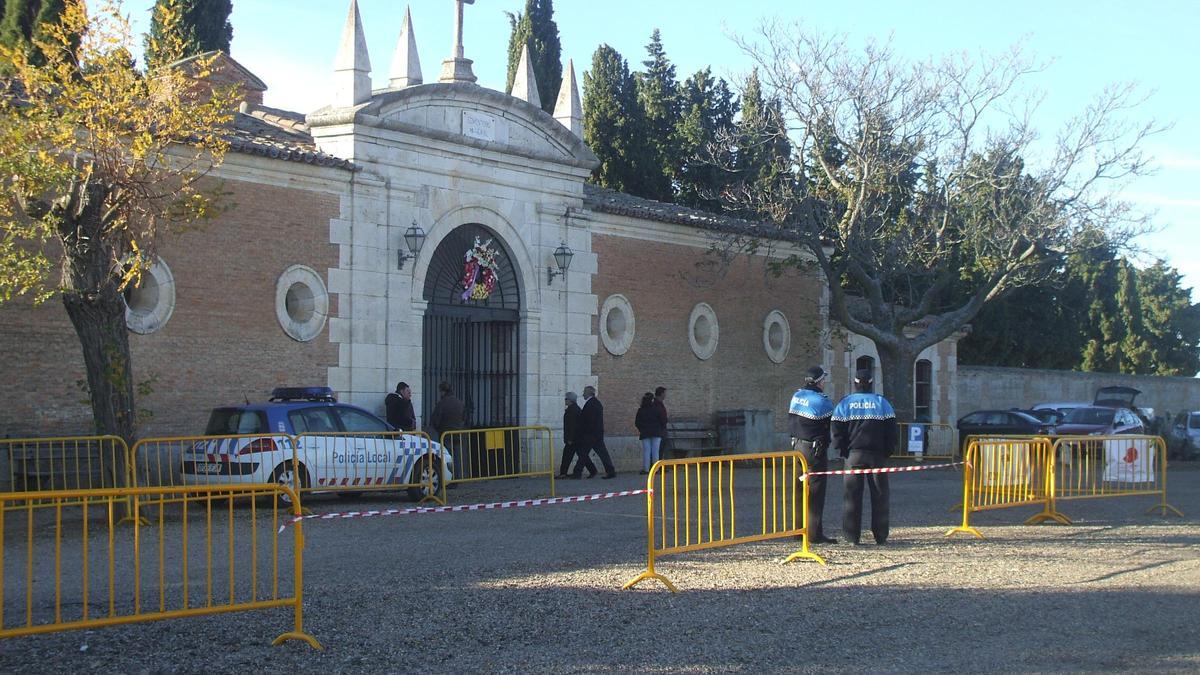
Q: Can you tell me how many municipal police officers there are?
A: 2